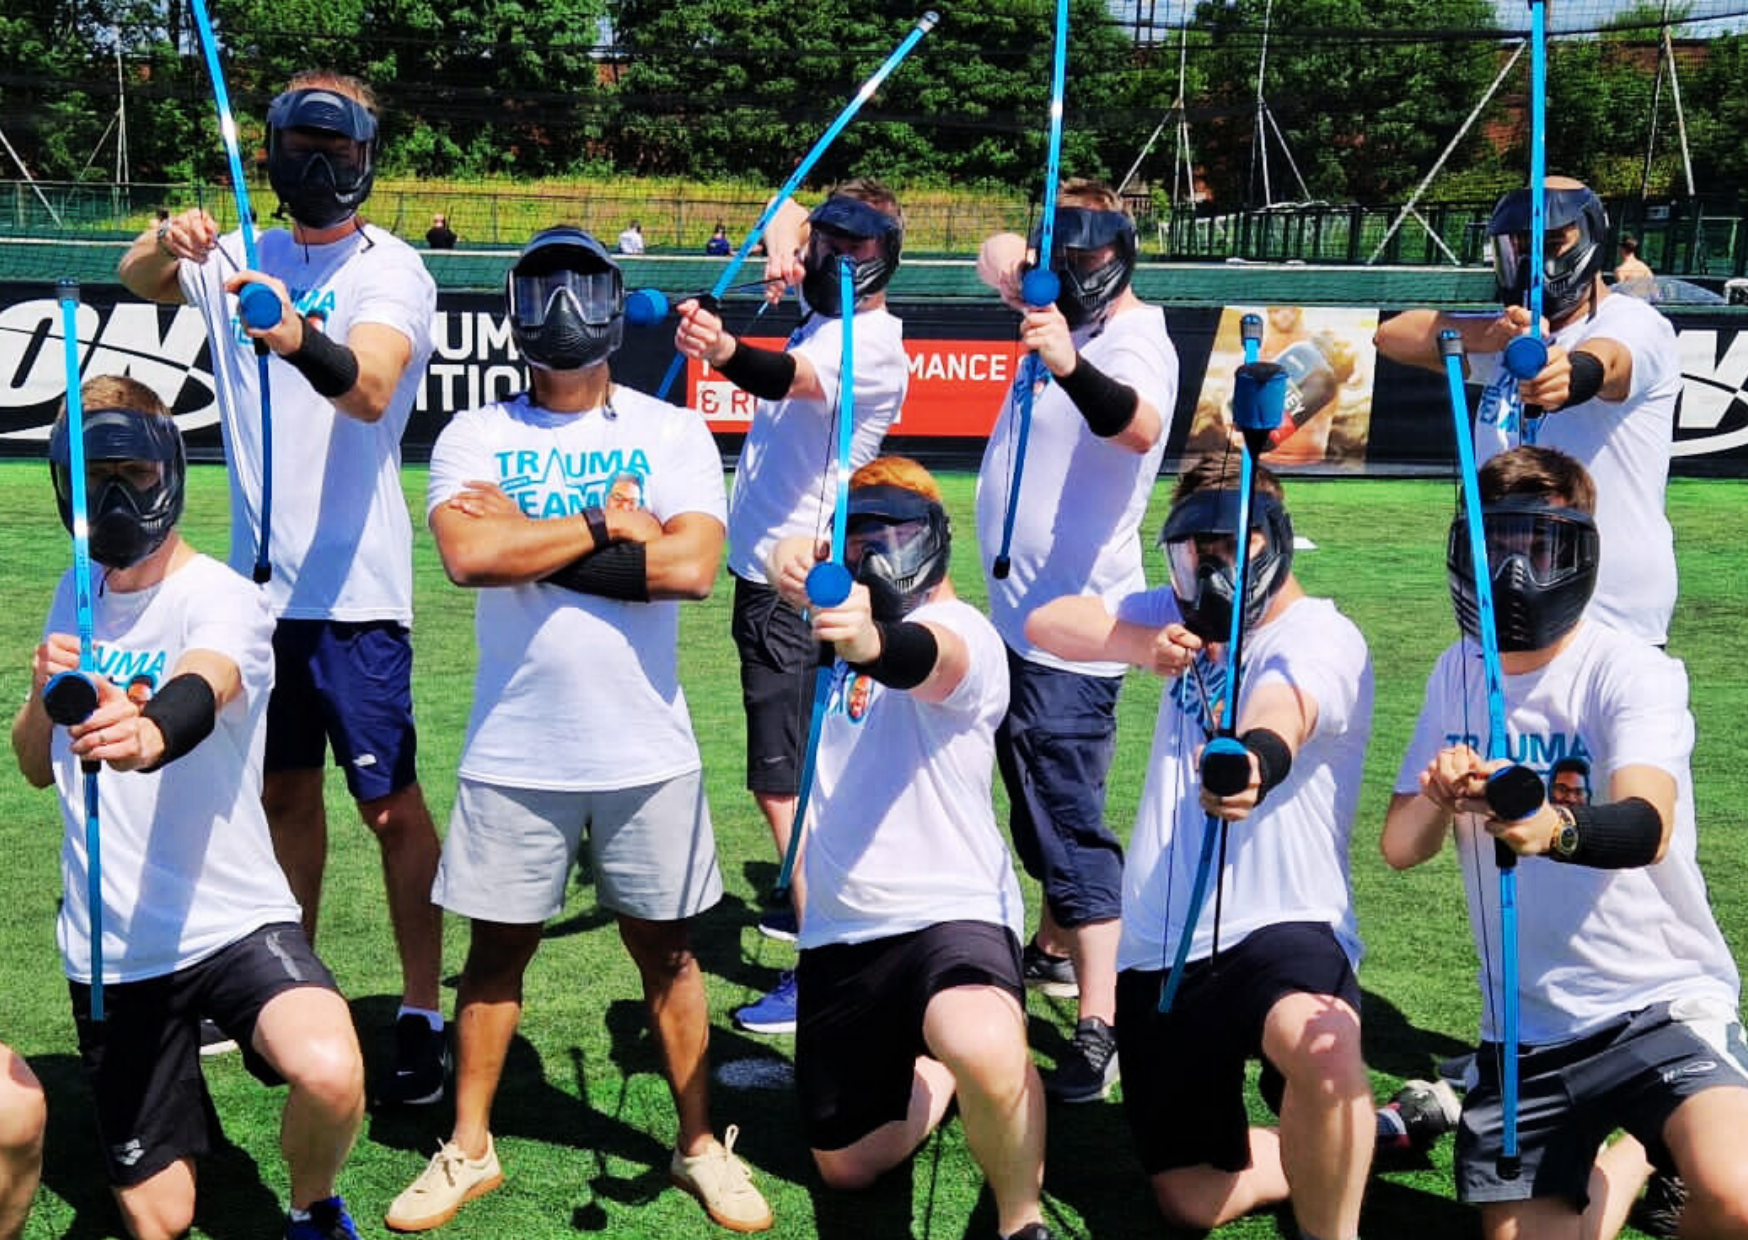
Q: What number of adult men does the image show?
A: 9